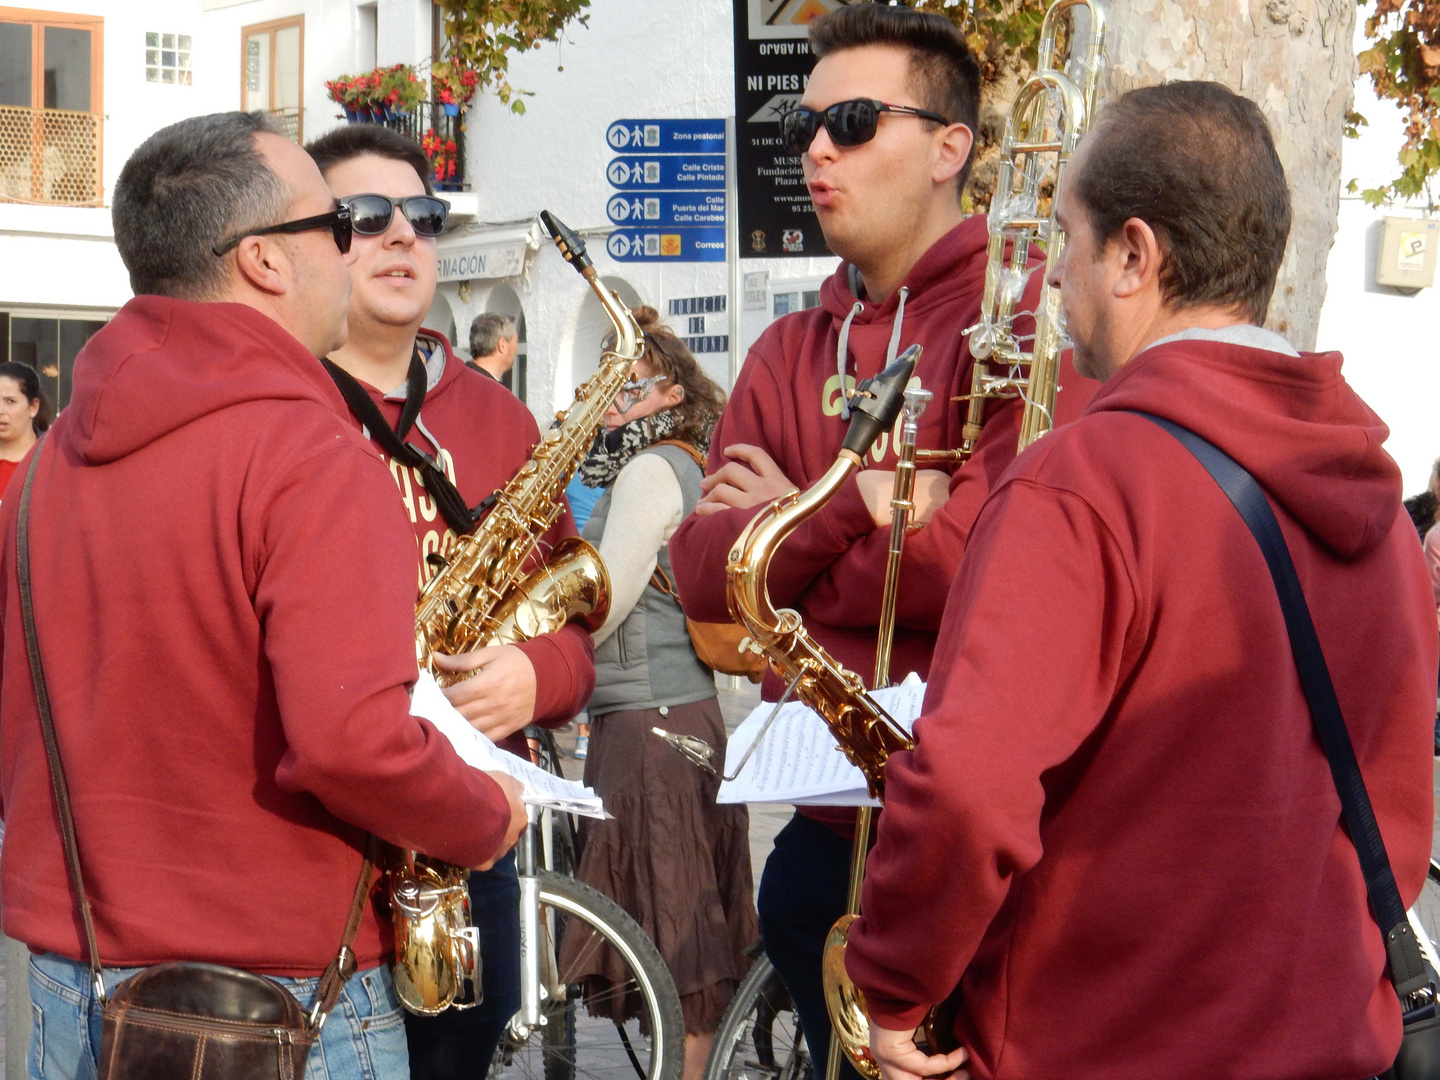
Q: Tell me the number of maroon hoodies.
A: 4